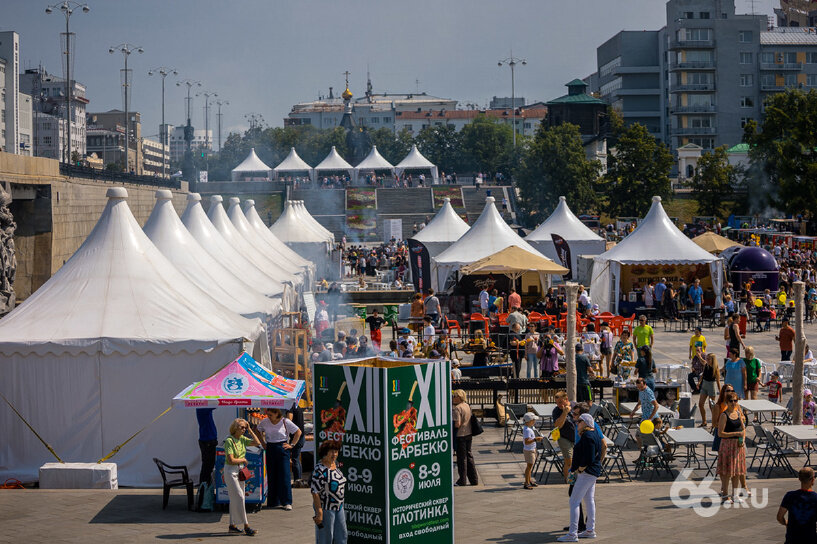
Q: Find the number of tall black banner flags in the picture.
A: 2